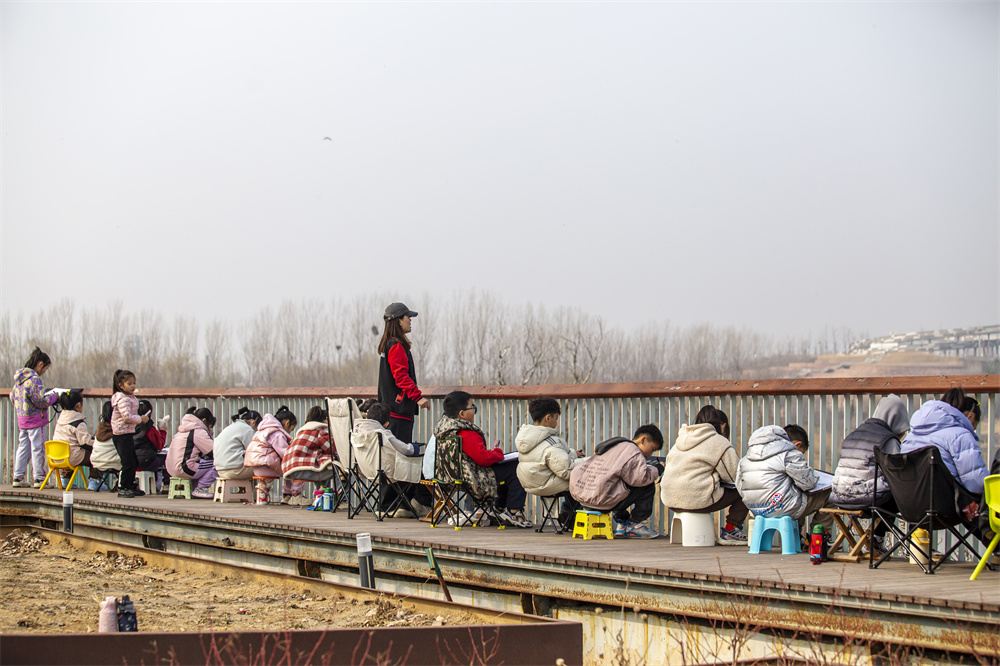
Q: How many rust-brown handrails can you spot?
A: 1